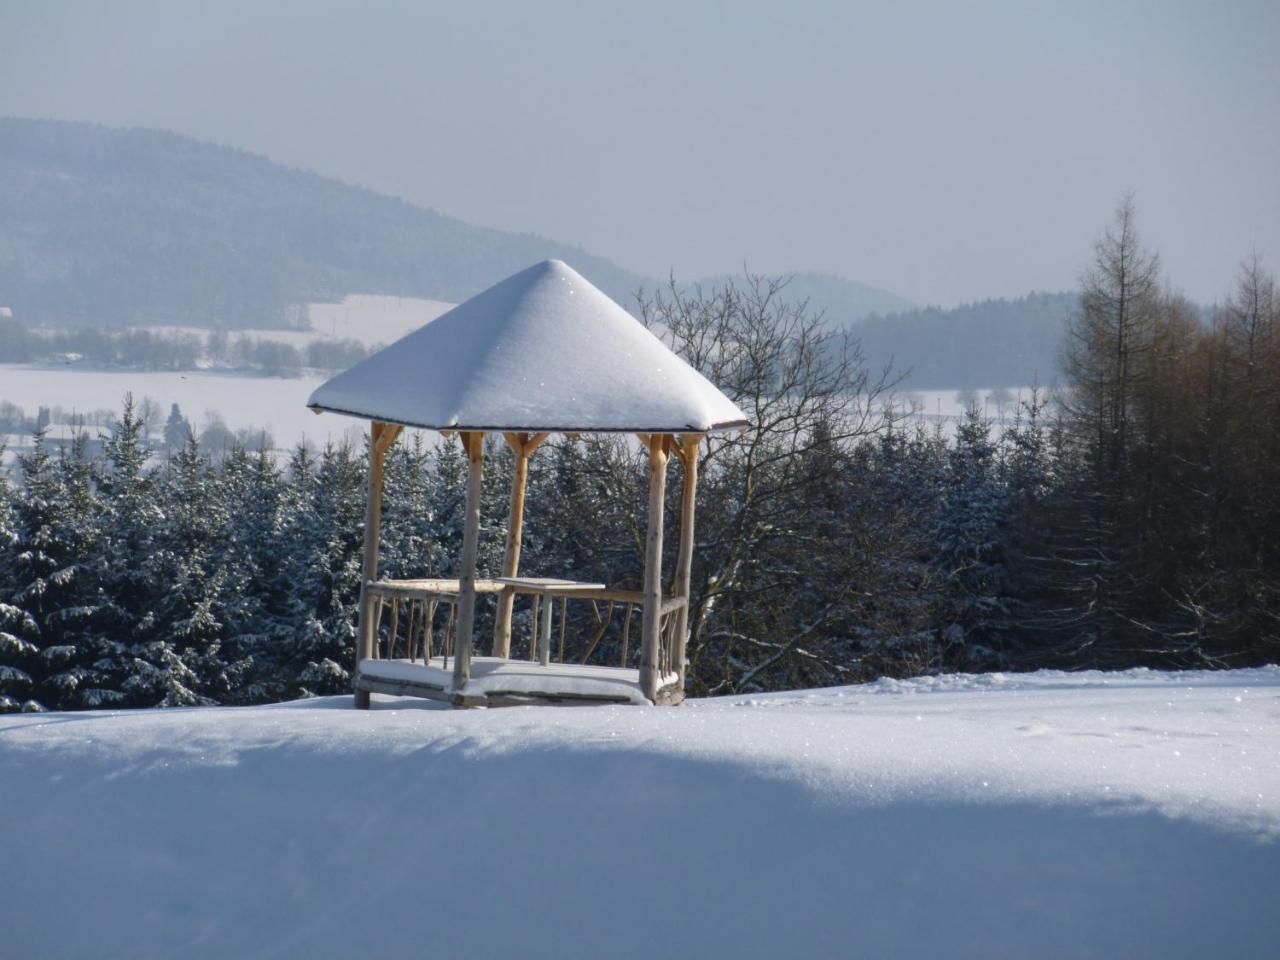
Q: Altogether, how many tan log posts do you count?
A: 5